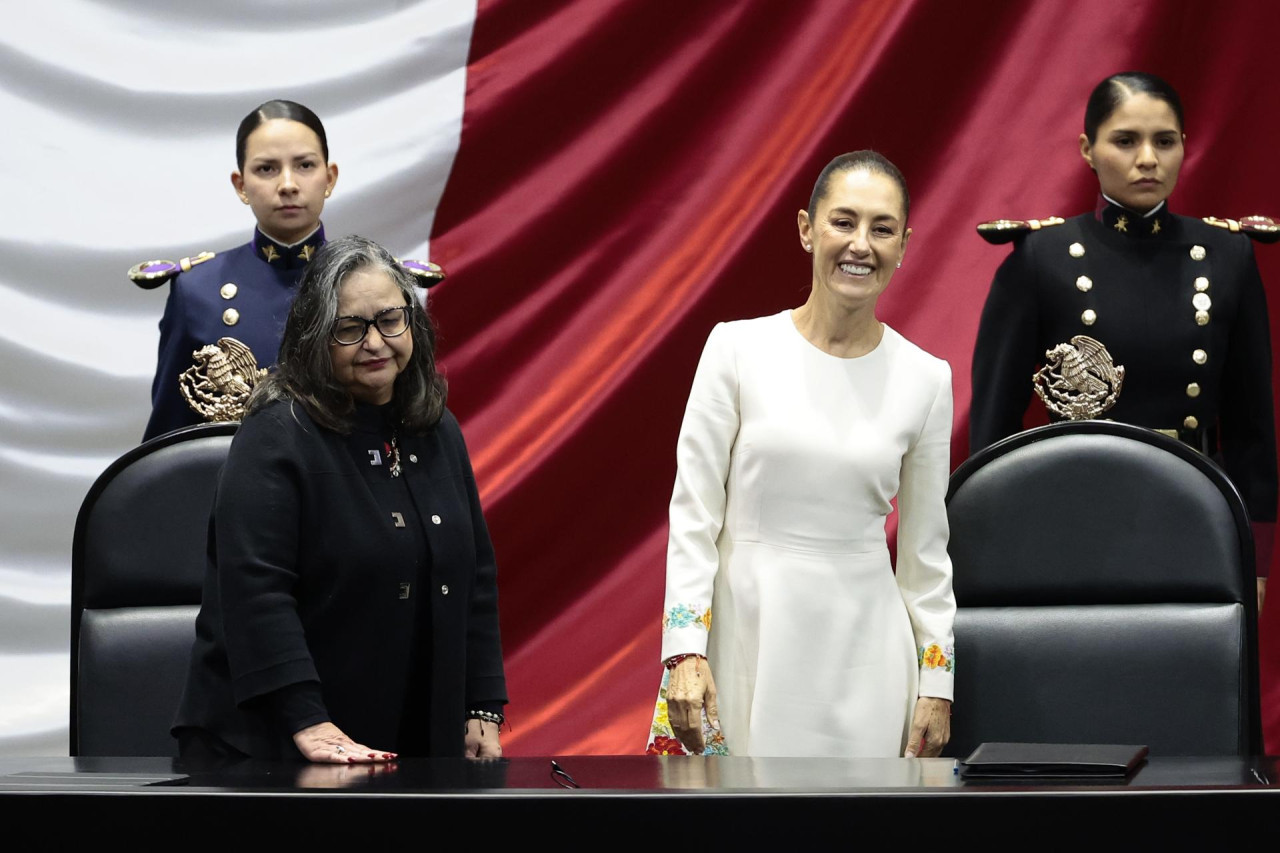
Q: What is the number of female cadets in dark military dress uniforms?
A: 2